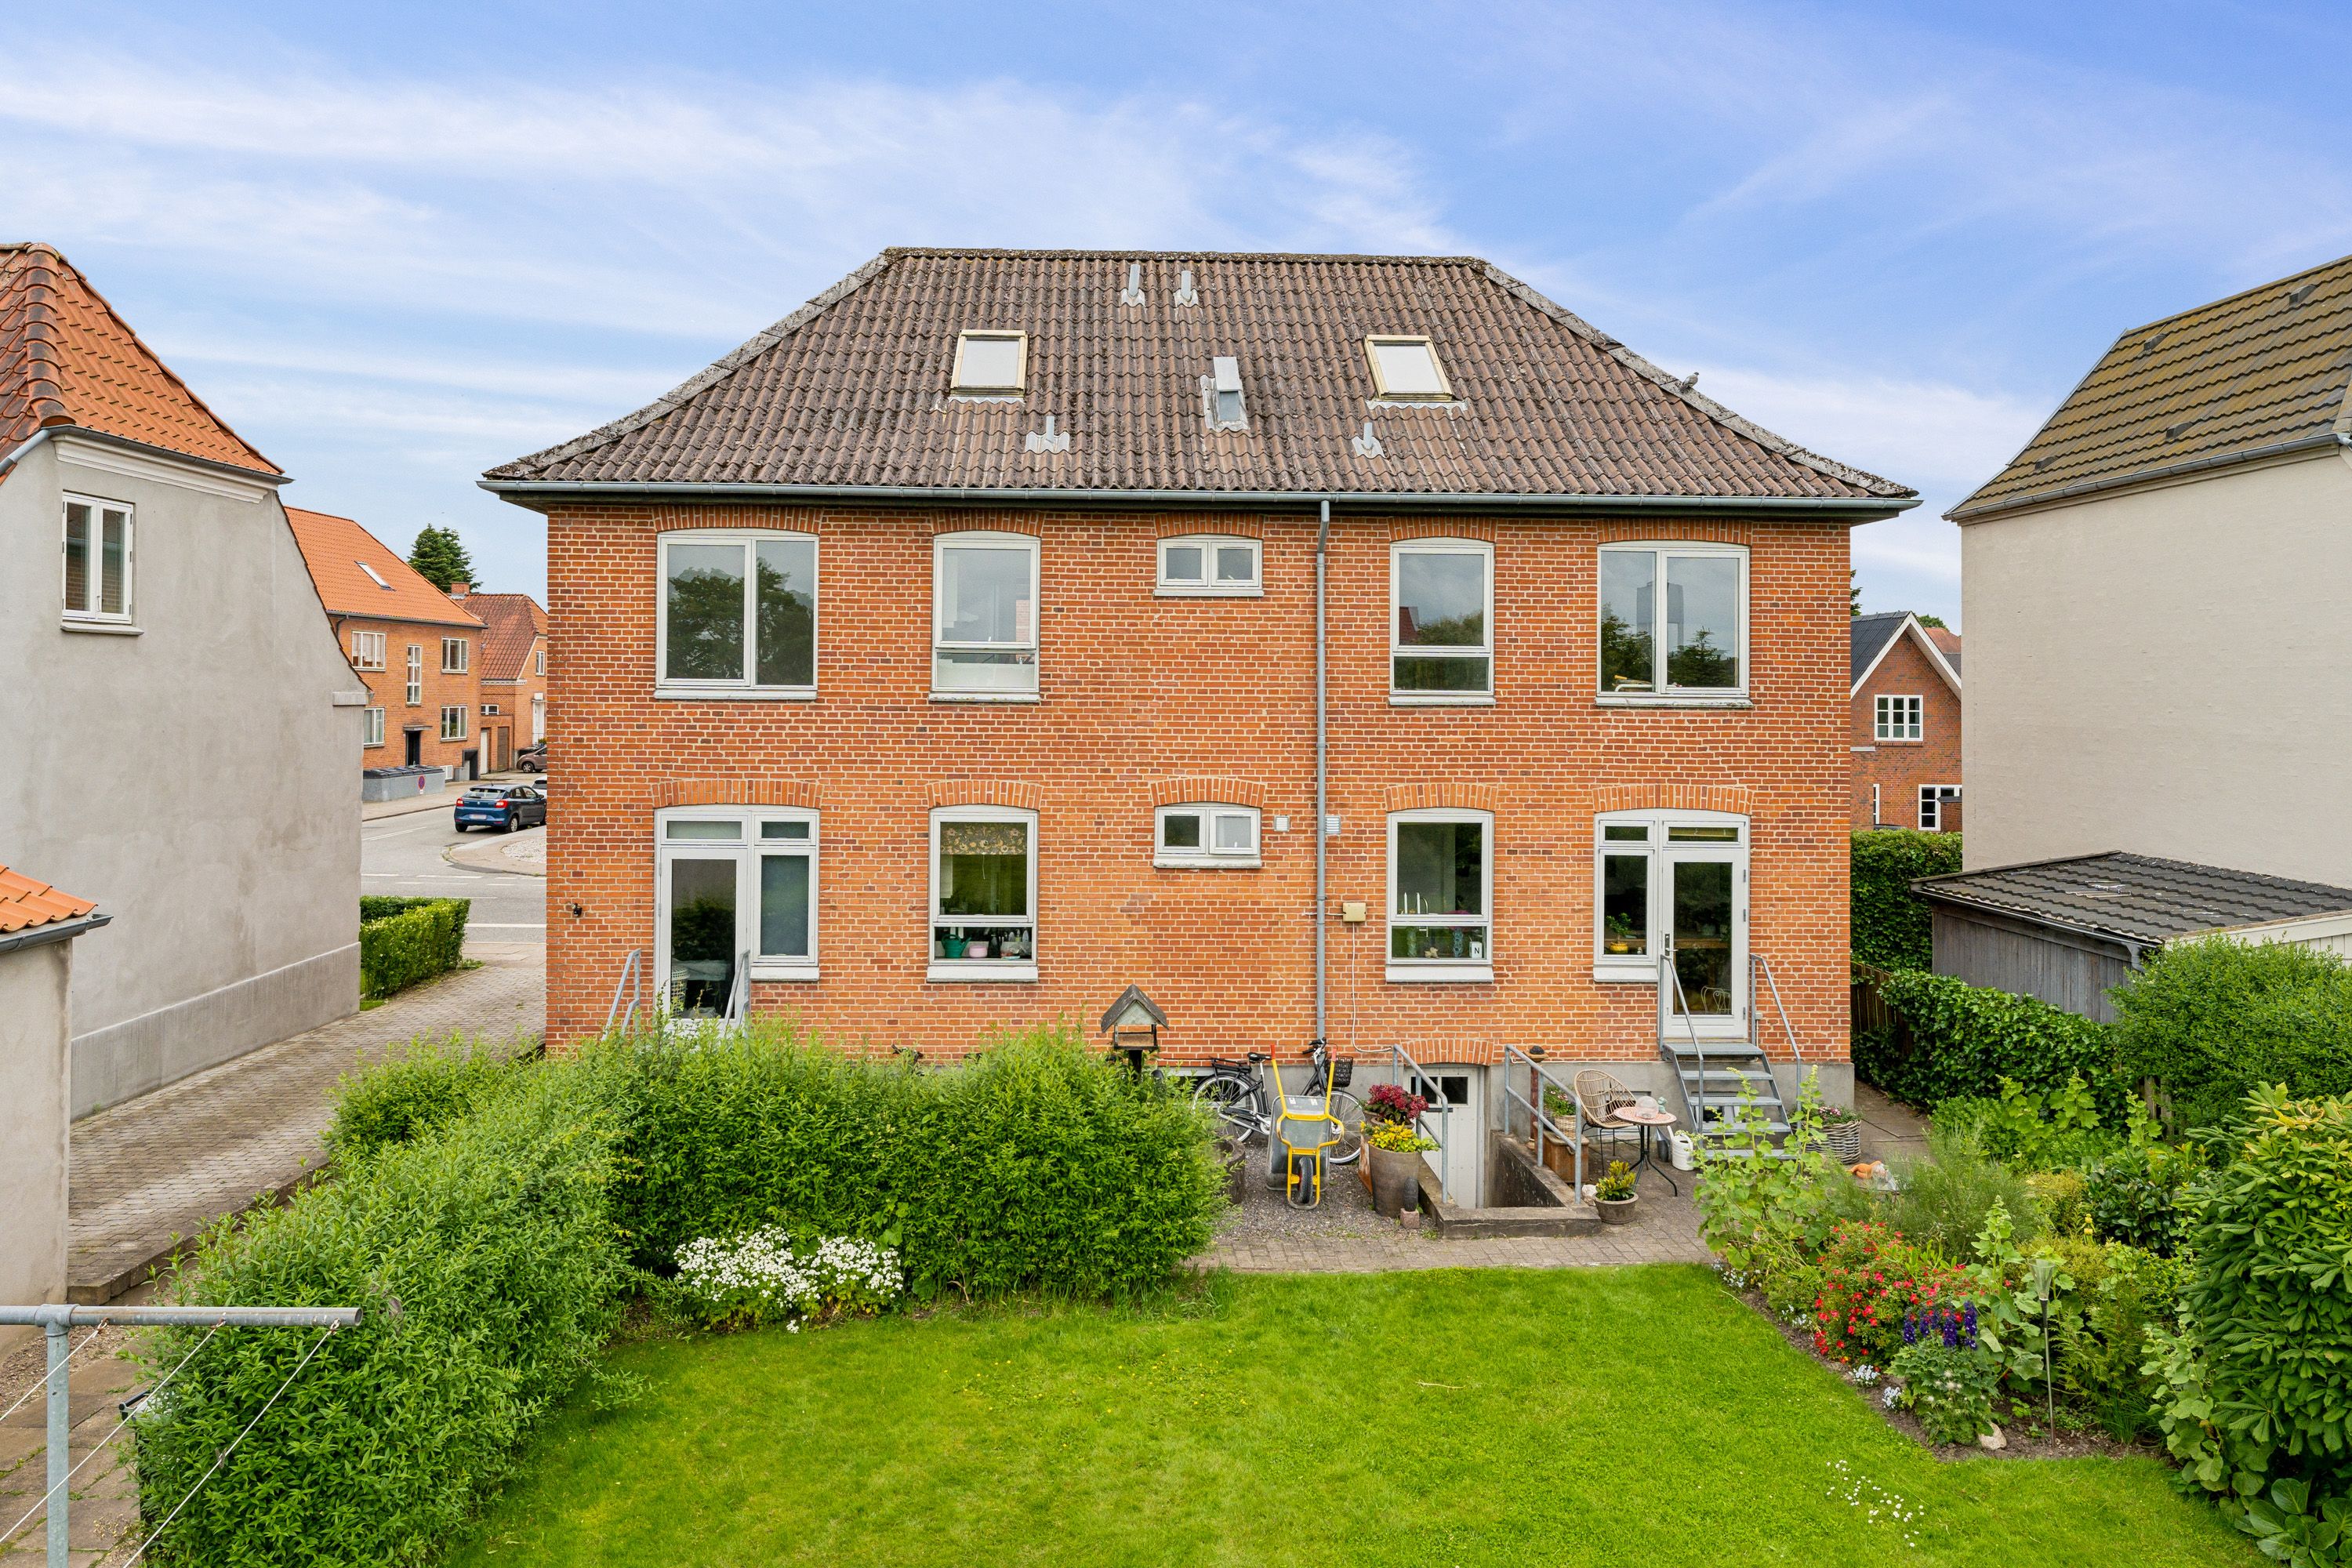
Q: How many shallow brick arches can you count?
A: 11